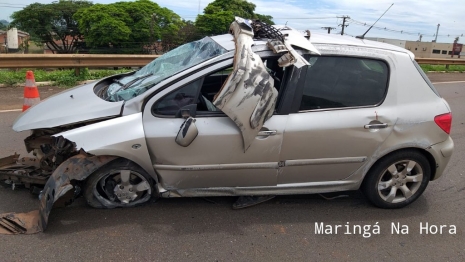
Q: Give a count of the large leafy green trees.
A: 3